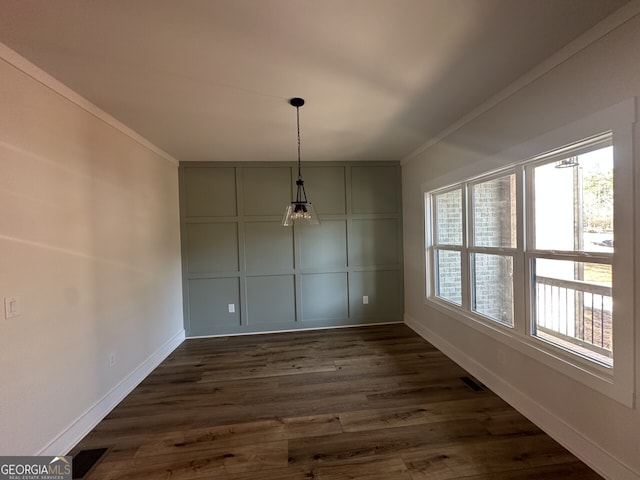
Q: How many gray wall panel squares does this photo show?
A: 12